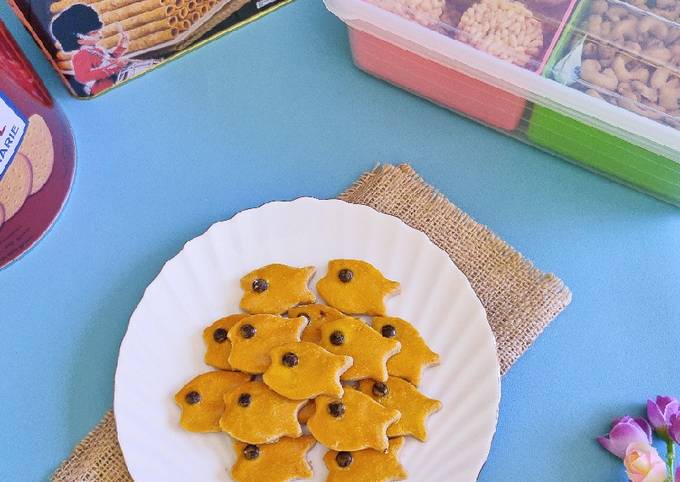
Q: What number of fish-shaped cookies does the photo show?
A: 14